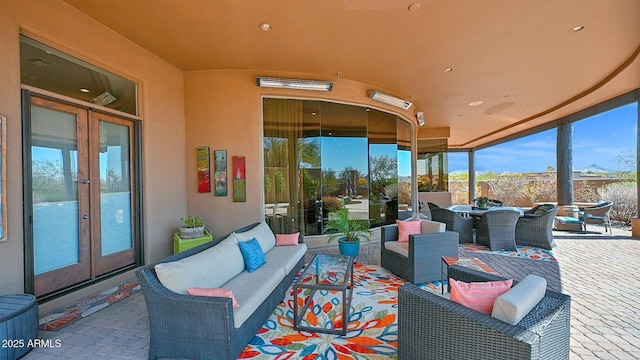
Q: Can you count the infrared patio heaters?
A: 3